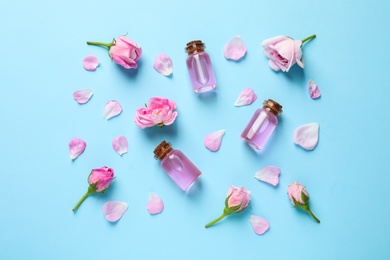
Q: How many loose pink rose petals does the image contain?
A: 15